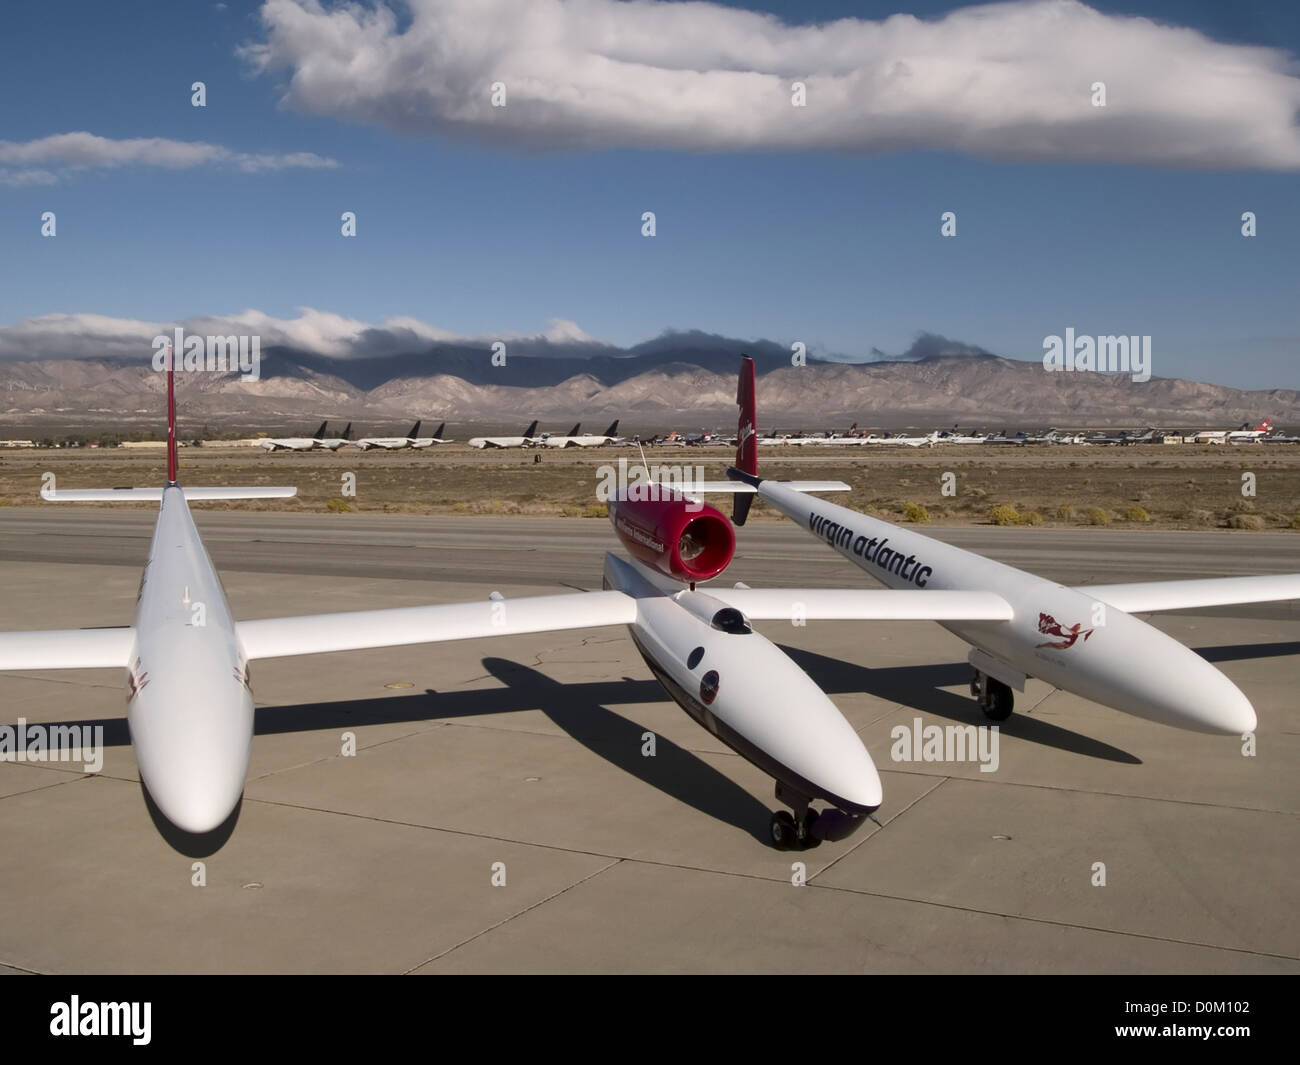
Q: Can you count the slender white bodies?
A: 3